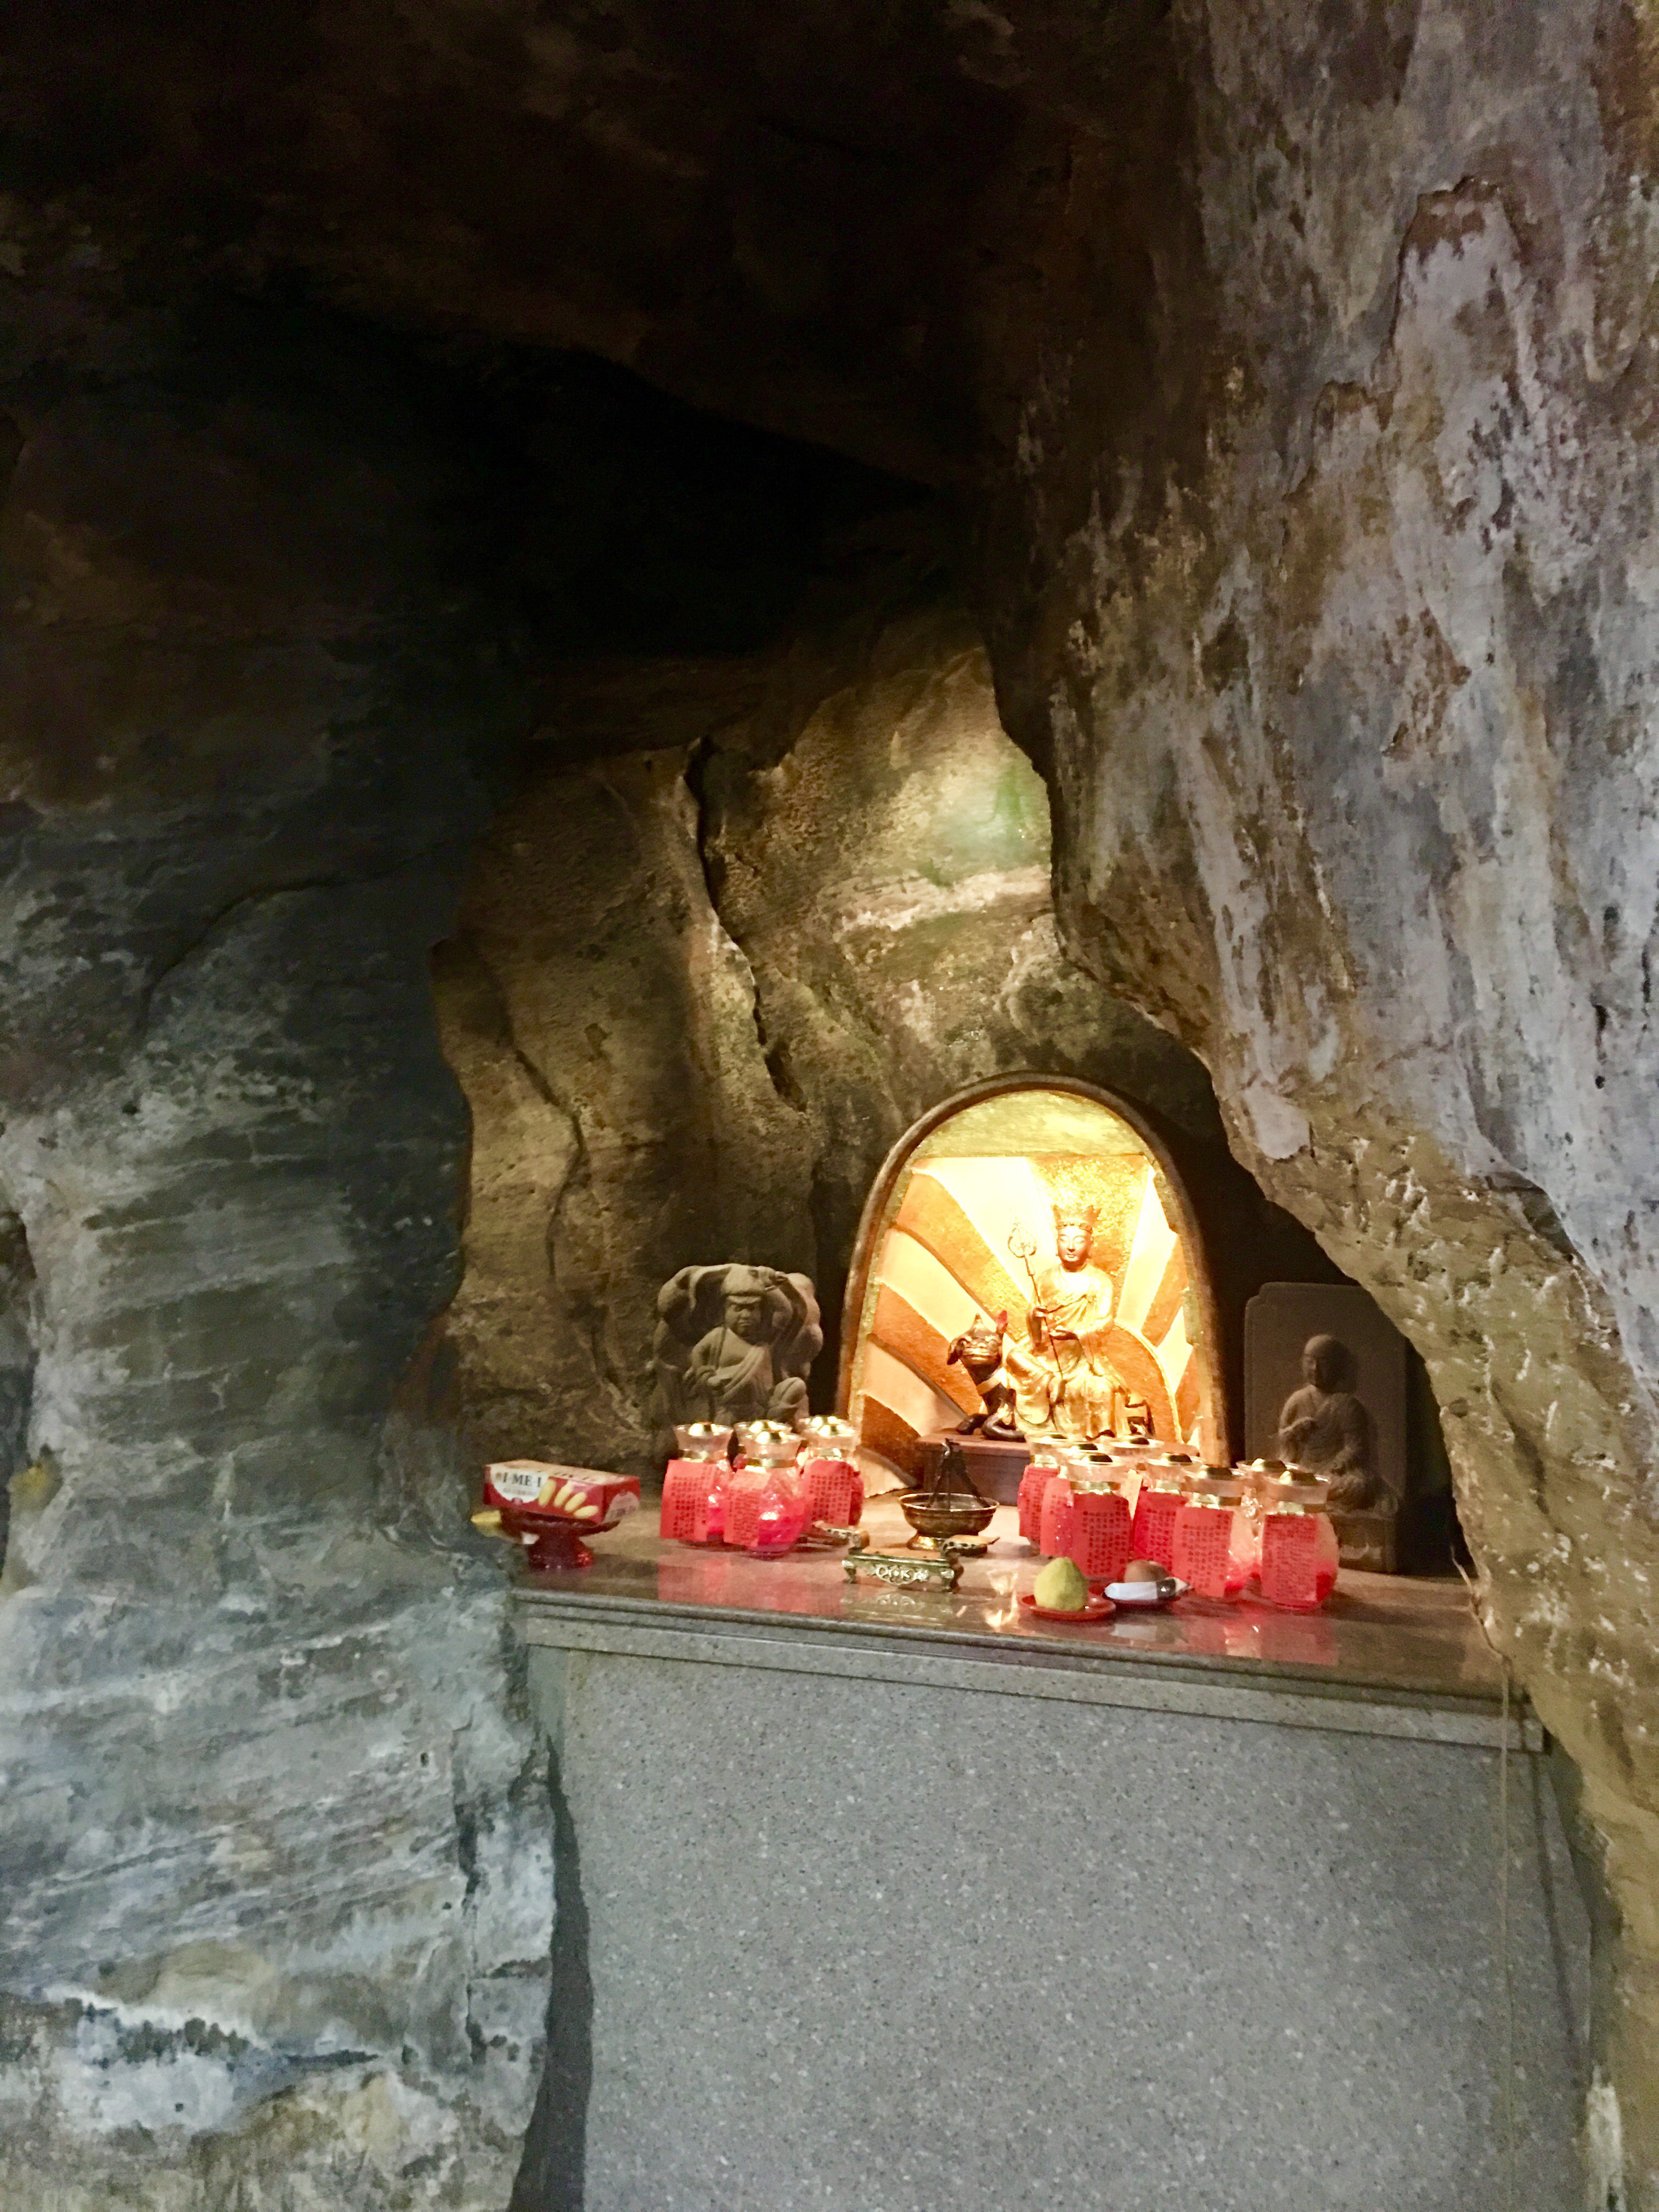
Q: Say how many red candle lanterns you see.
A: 13